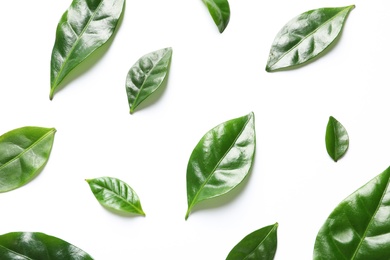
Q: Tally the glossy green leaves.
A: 11